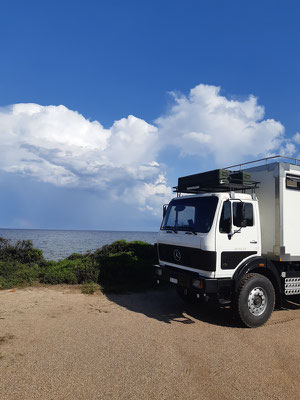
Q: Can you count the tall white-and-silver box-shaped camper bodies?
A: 1